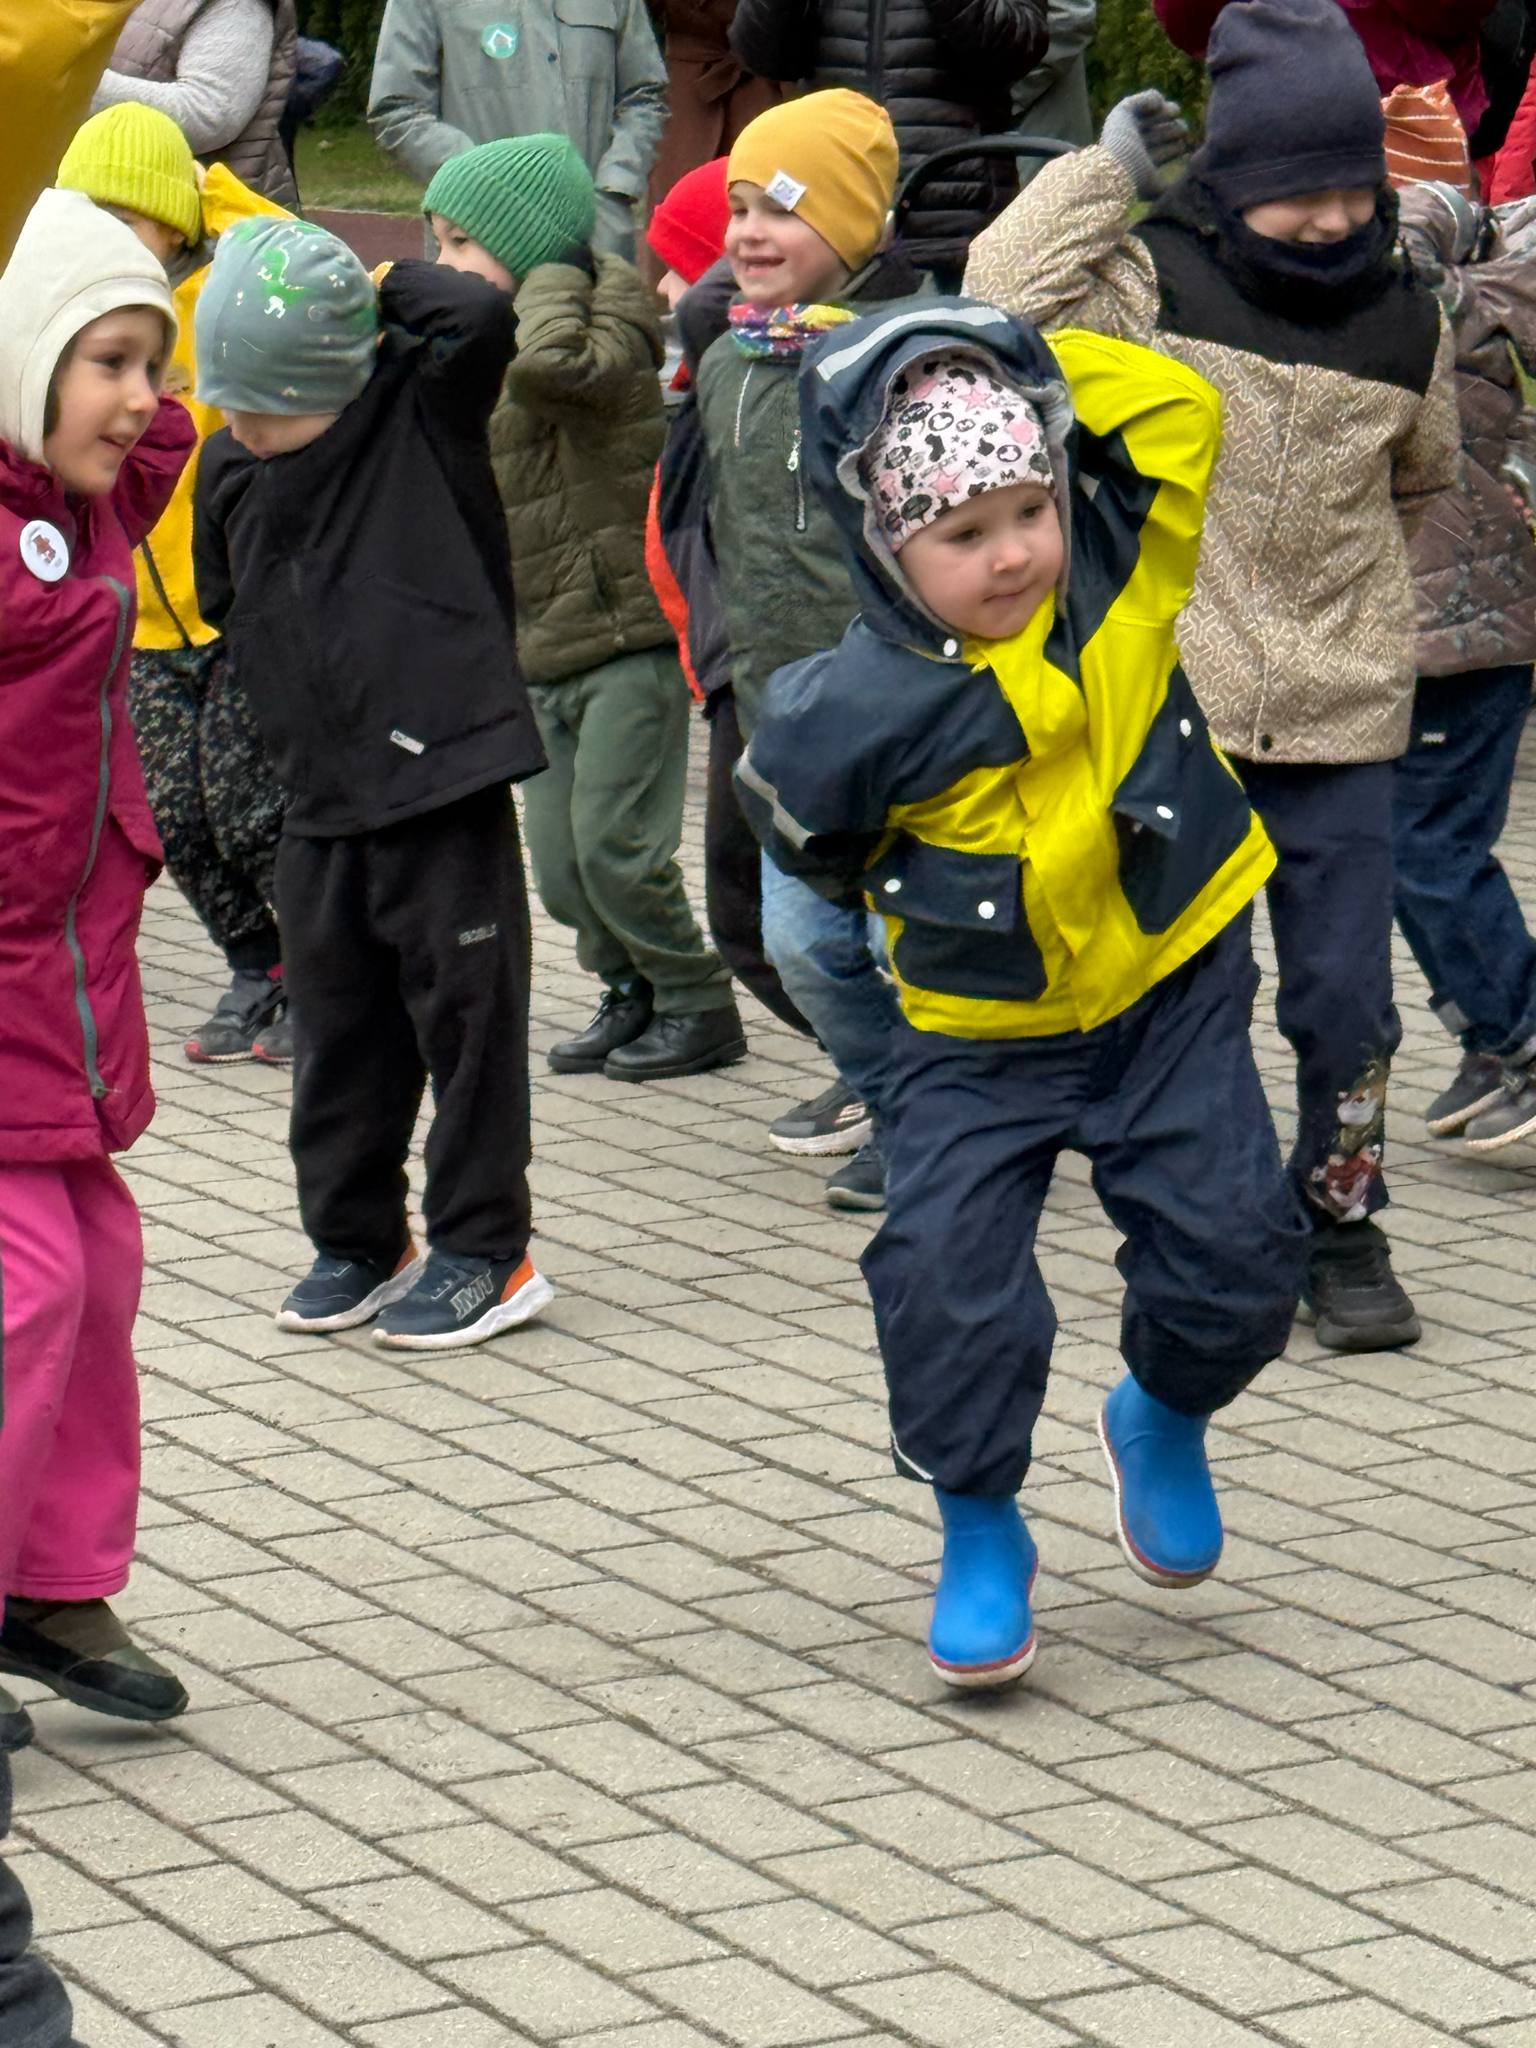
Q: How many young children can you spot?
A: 9